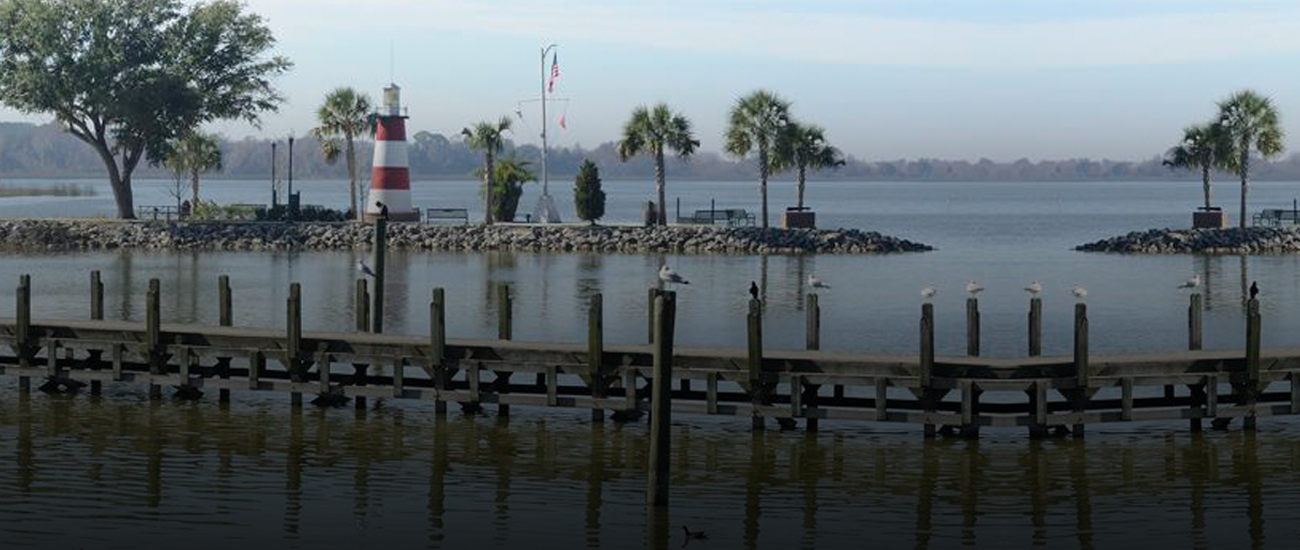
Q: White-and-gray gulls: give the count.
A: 8